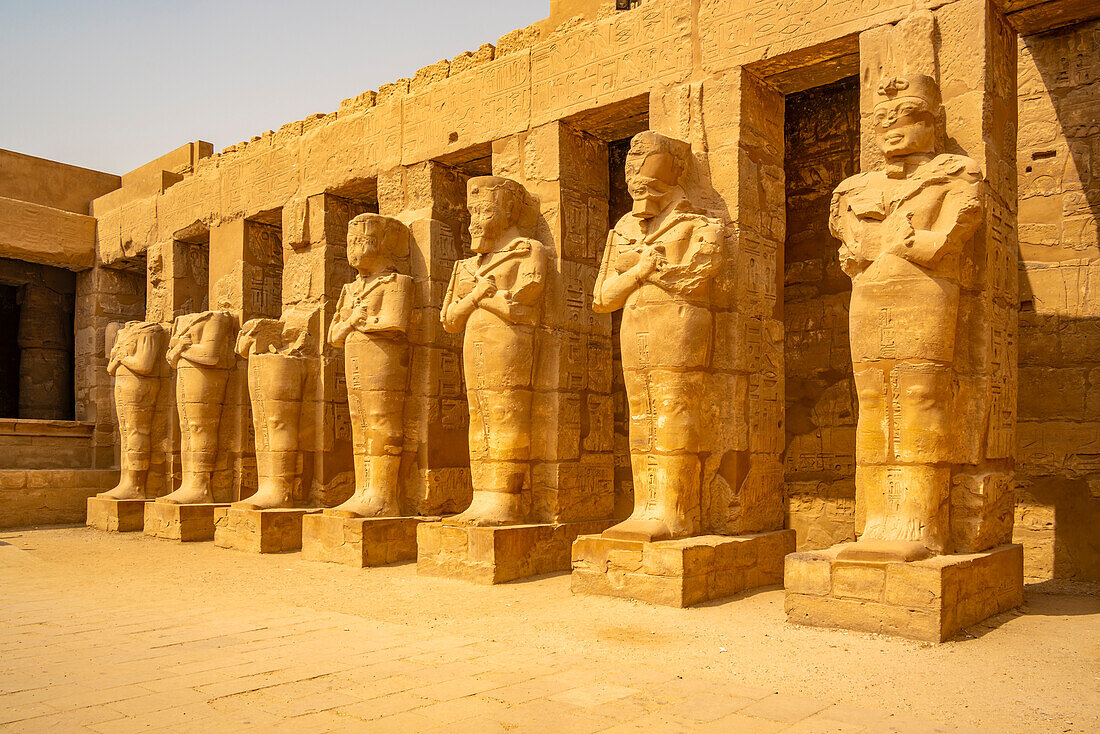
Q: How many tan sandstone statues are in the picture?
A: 7